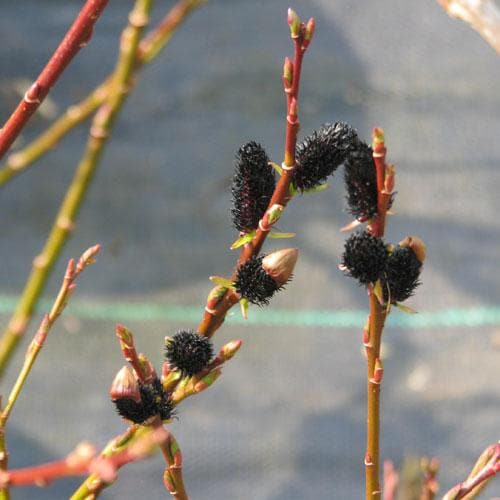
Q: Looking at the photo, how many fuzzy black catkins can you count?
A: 8